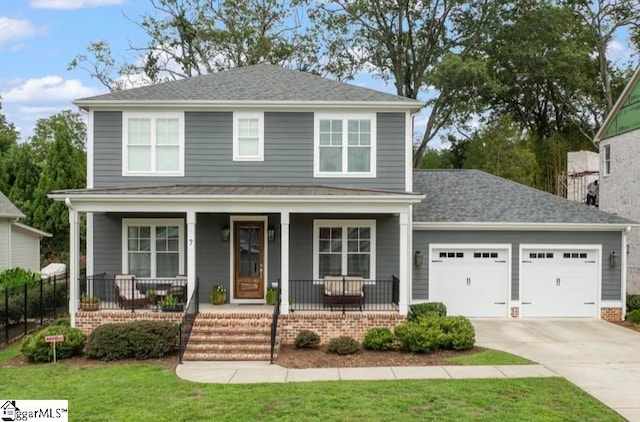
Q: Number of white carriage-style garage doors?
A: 2